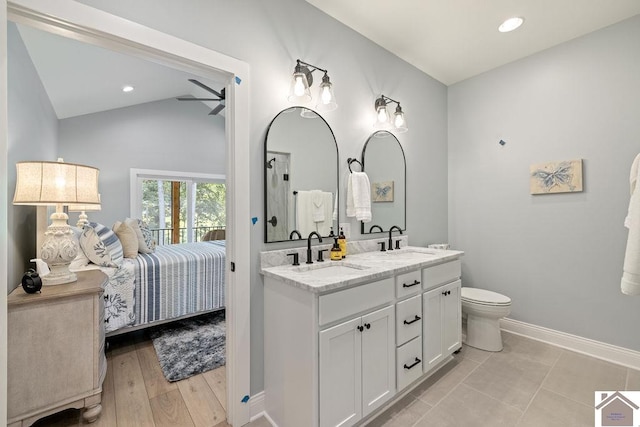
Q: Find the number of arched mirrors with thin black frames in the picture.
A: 2